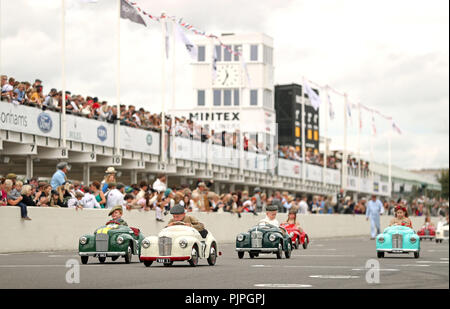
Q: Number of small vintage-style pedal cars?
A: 7